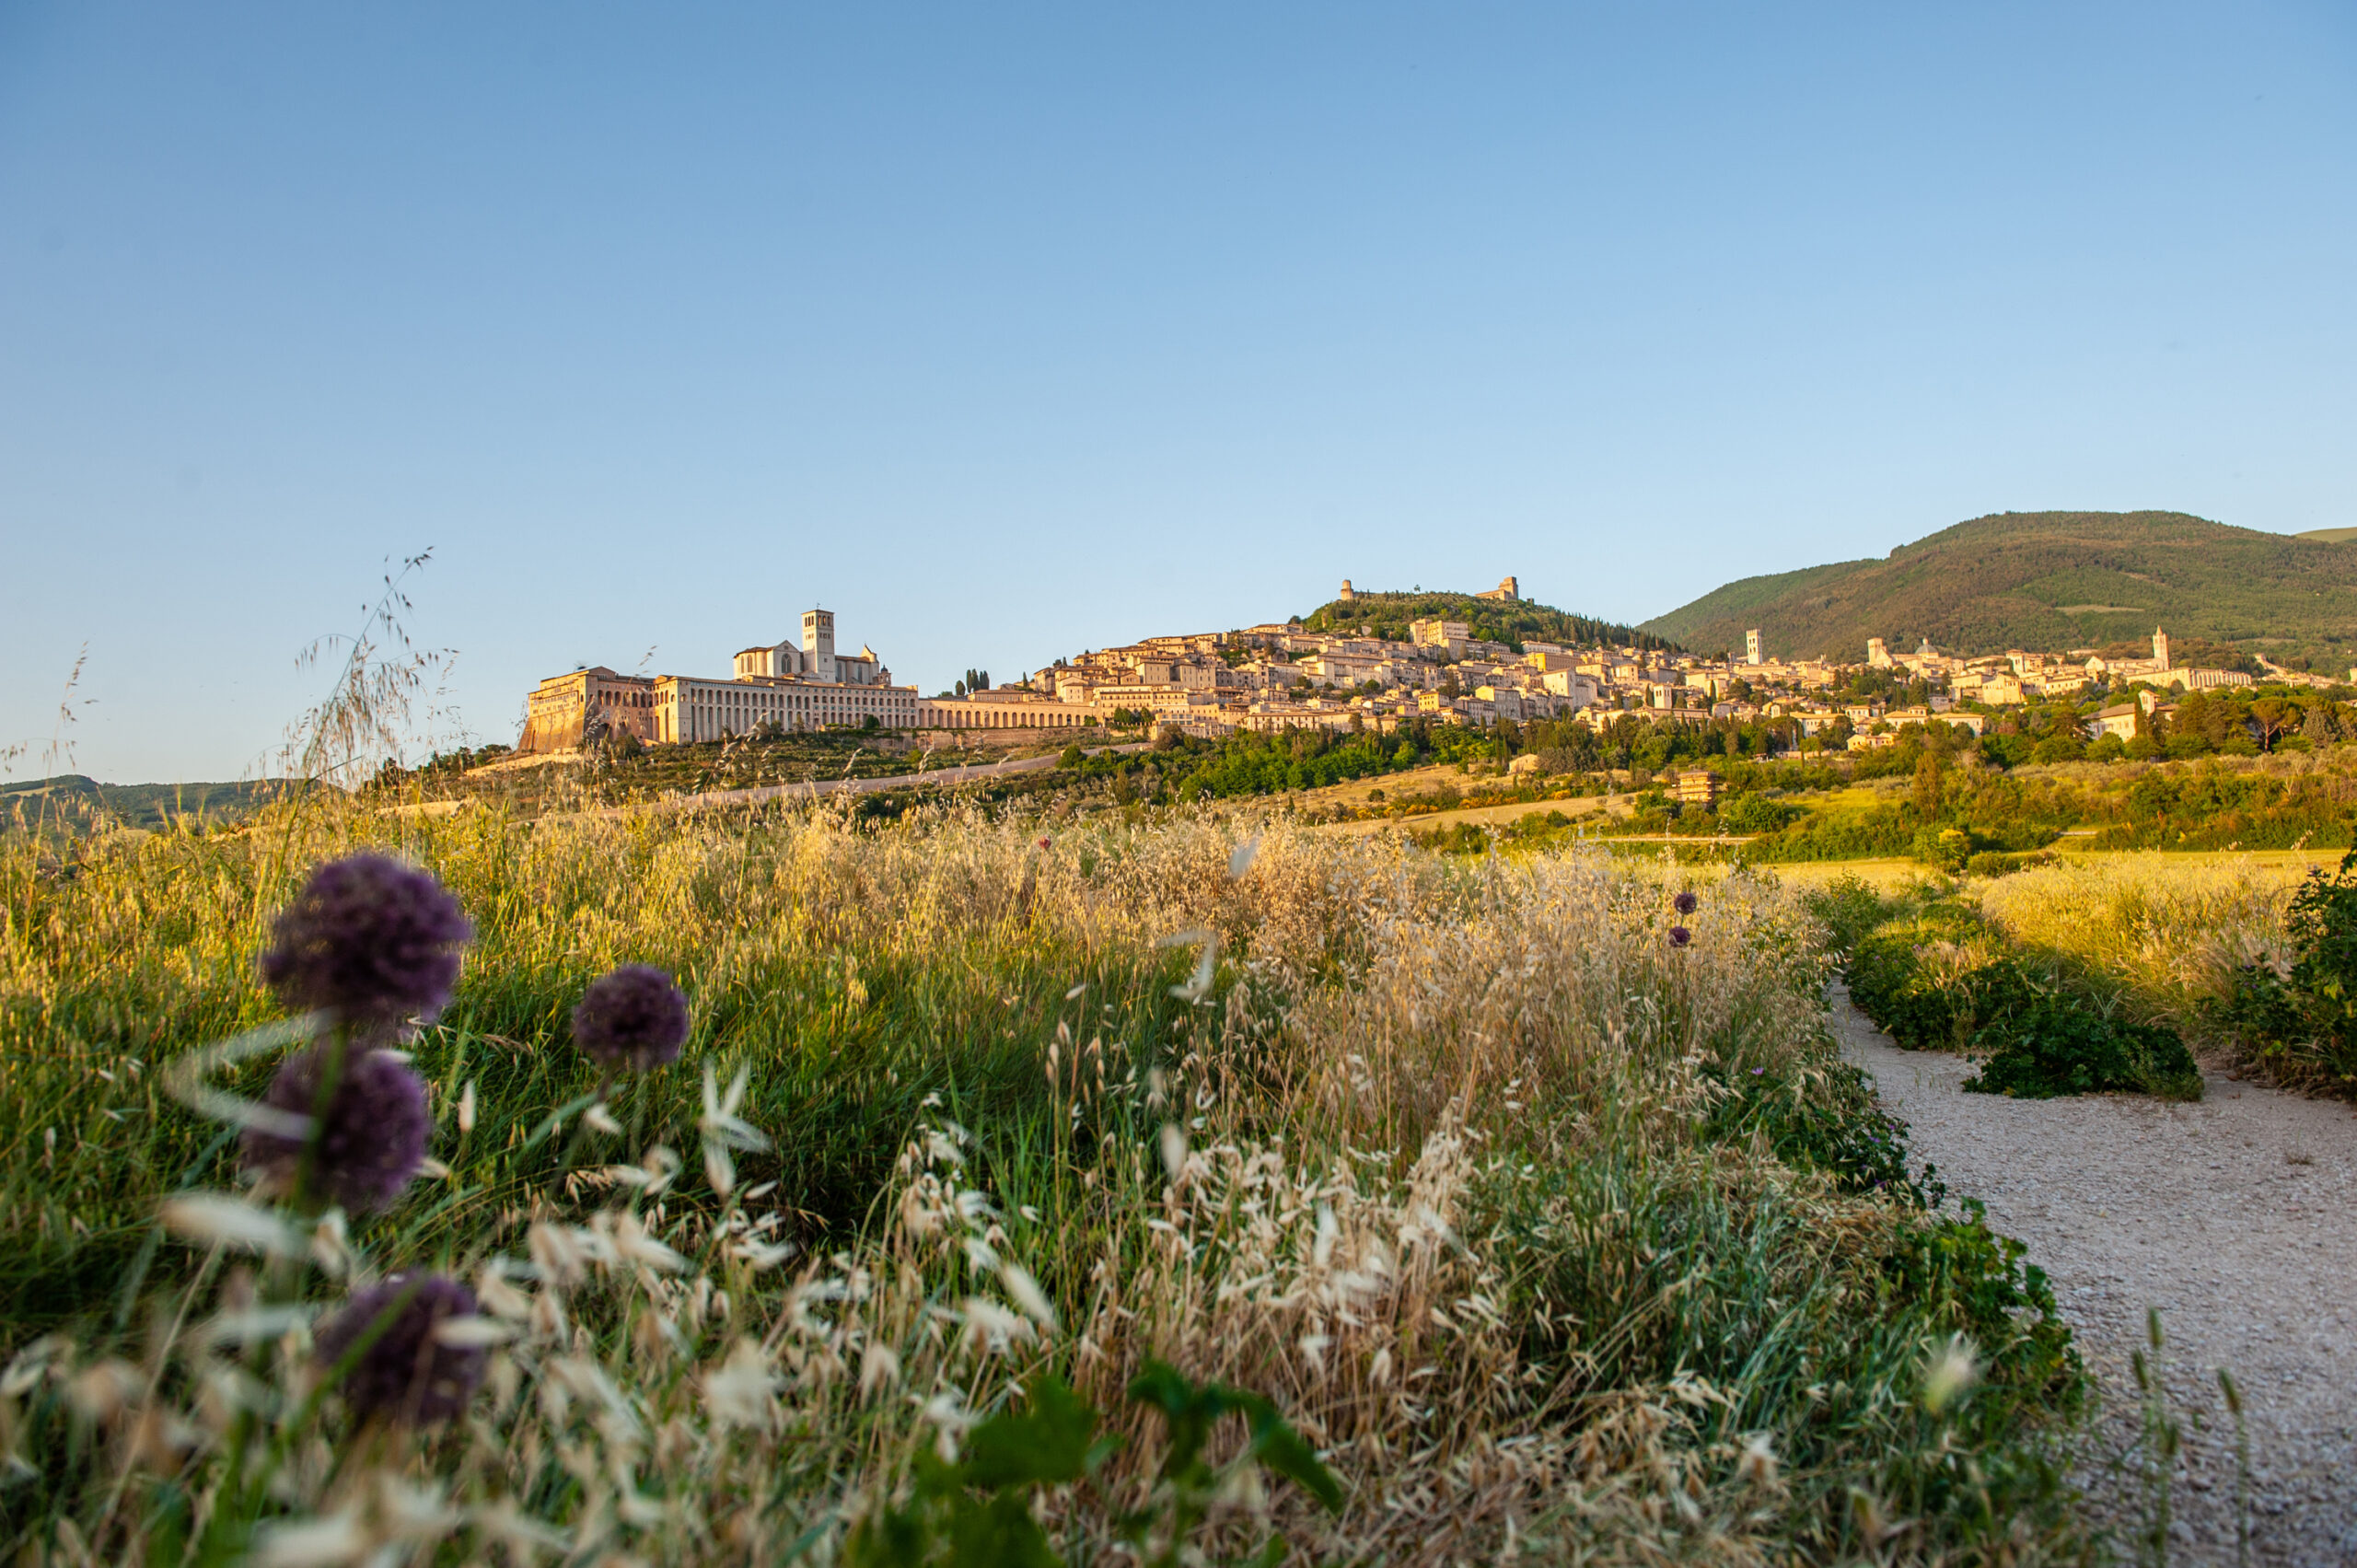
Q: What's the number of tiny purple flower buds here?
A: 2